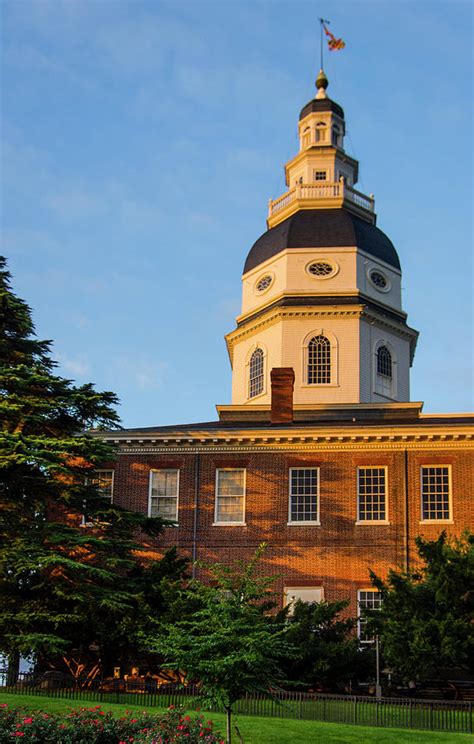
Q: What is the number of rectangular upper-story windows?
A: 6